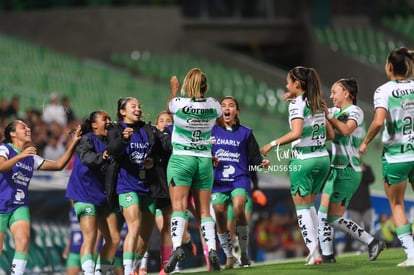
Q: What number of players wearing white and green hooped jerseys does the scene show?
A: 4